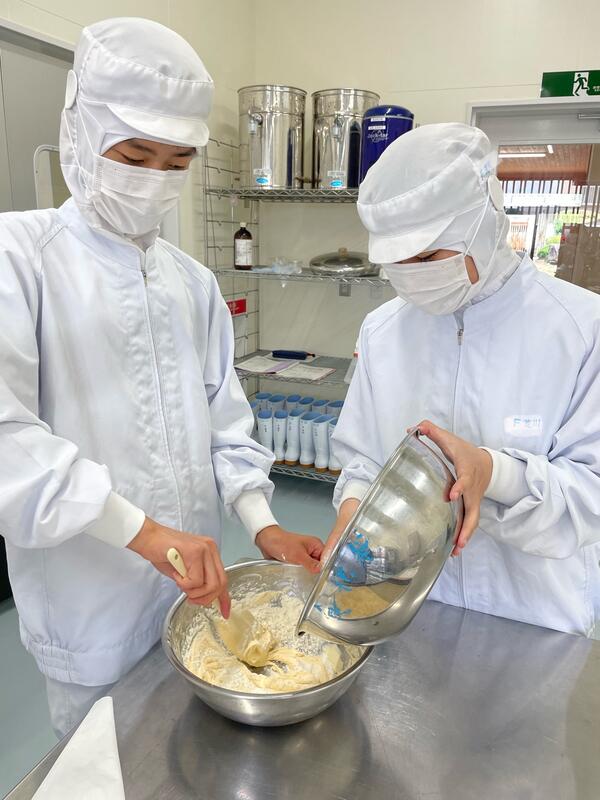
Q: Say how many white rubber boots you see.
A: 13